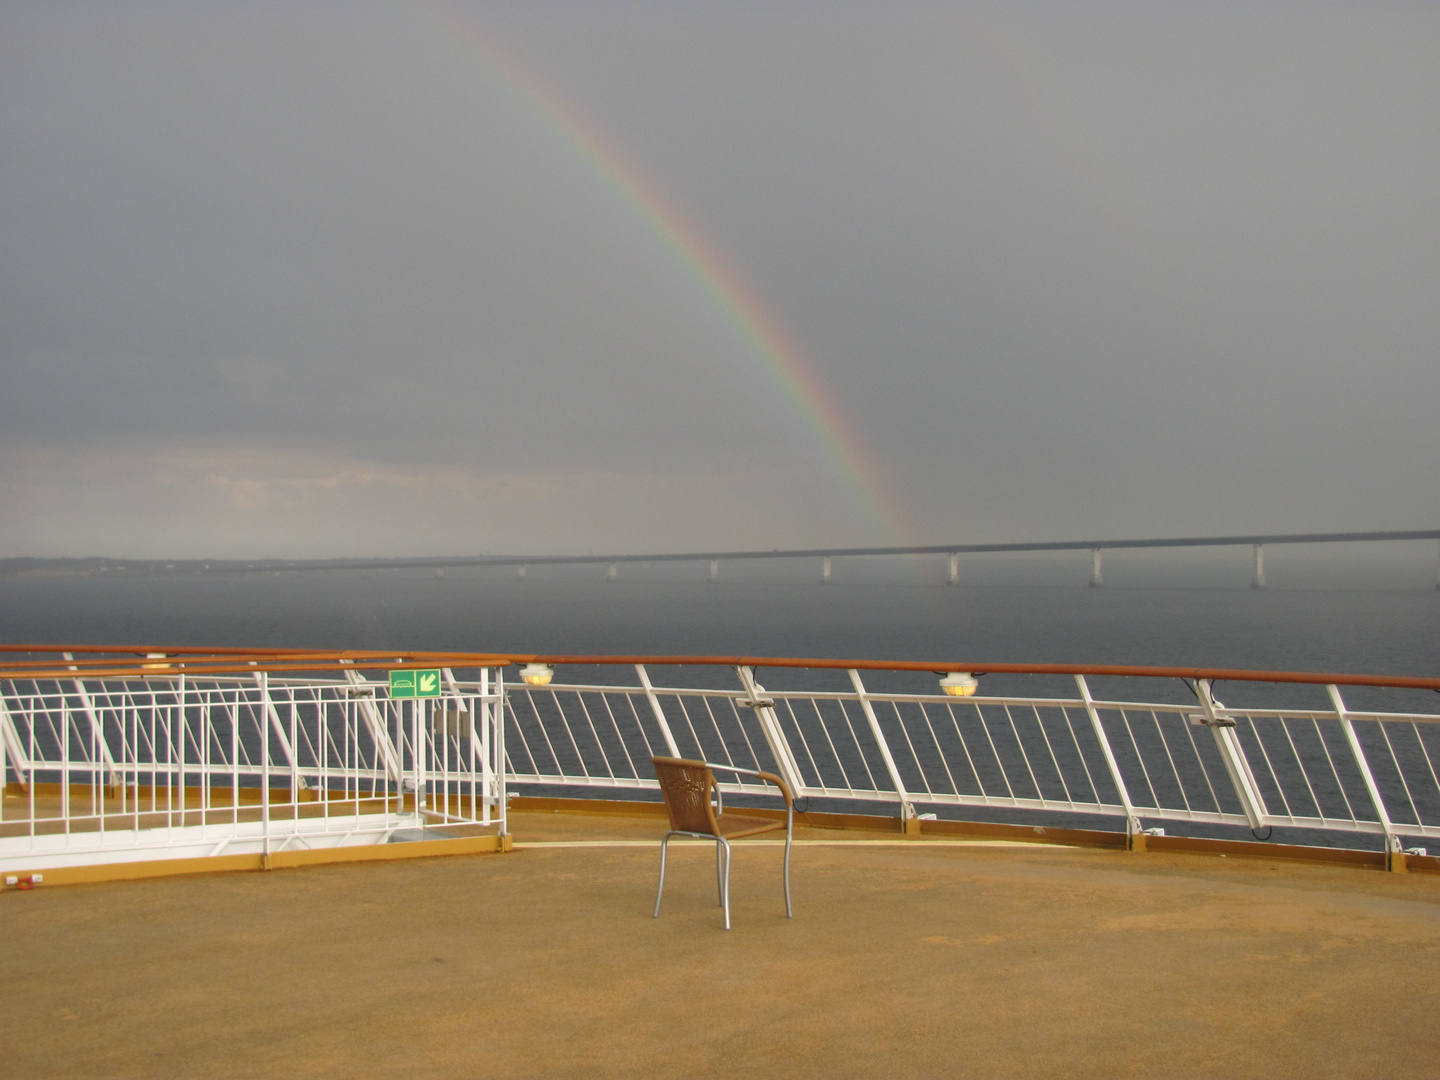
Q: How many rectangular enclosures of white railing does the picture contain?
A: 1